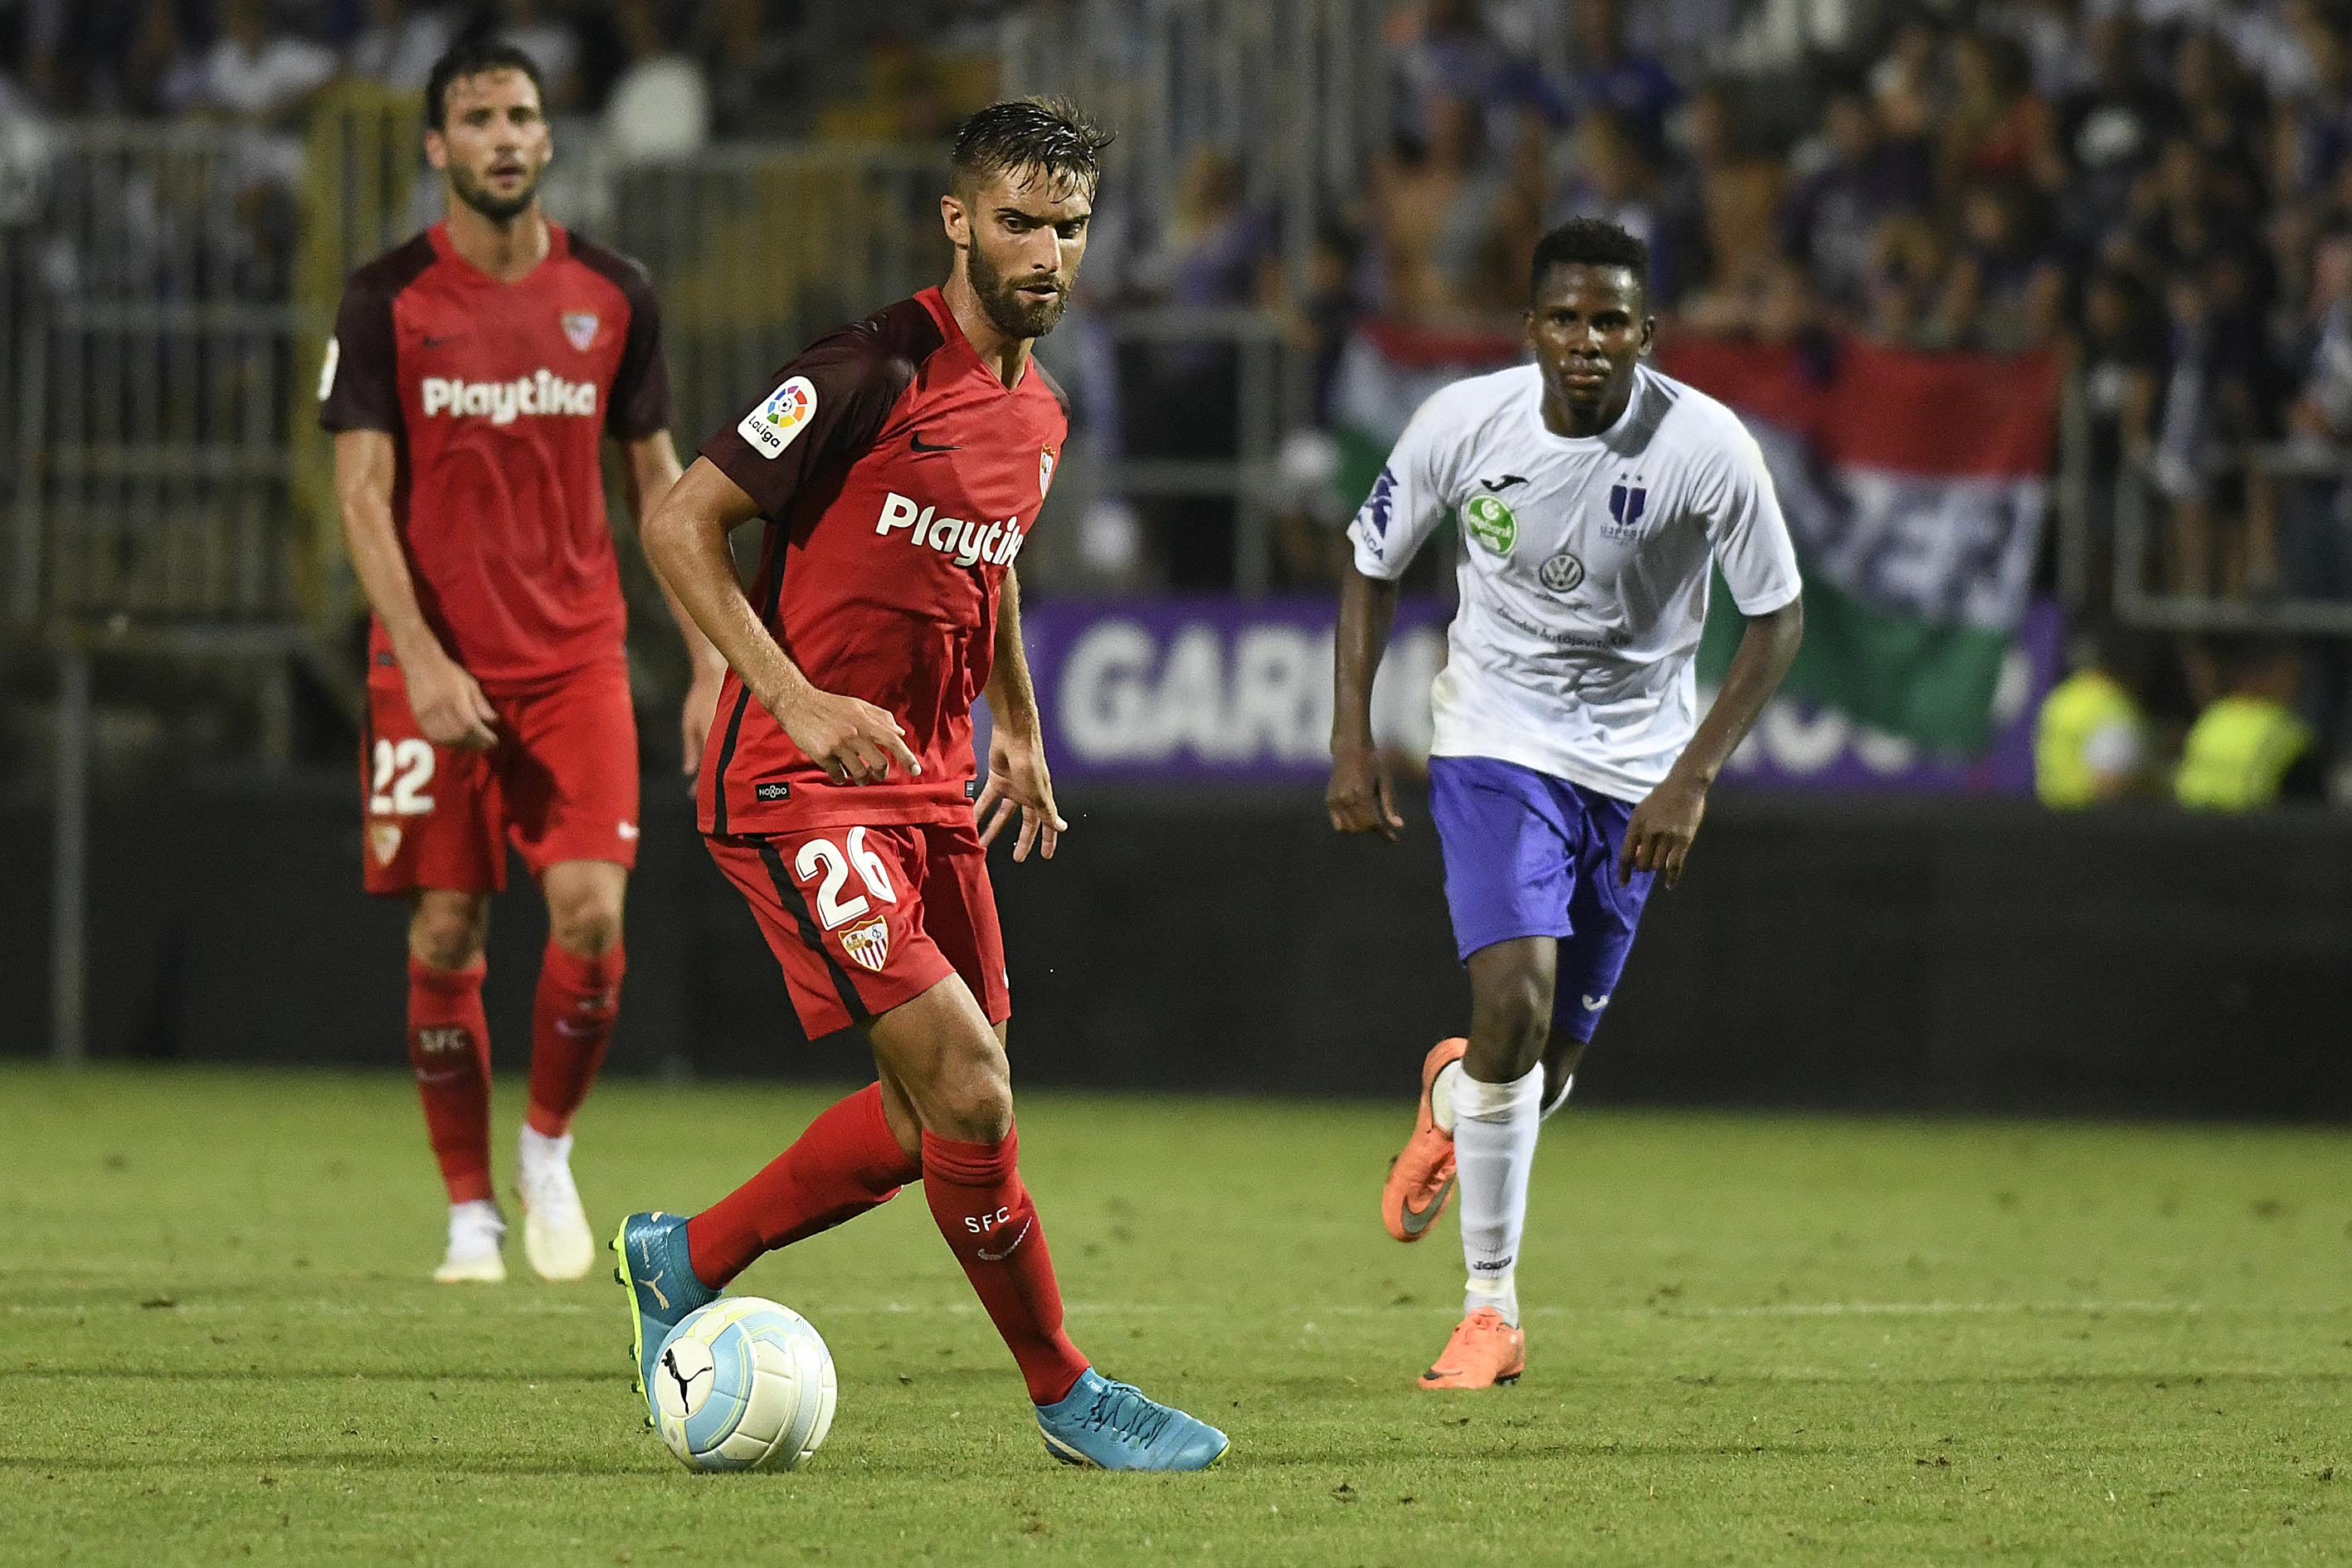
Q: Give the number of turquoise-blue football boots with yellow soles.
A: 2